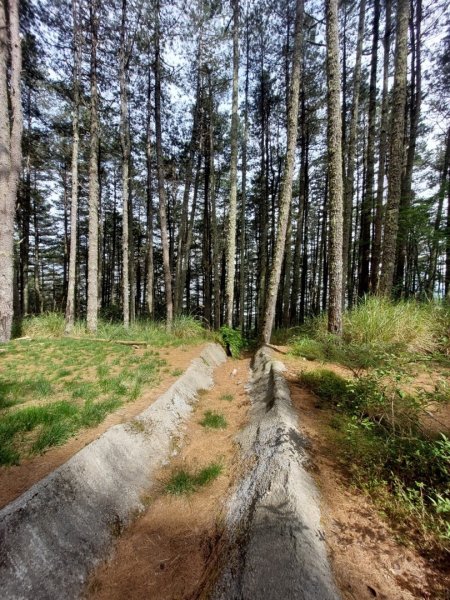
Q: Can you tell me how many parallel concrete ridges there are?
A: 2